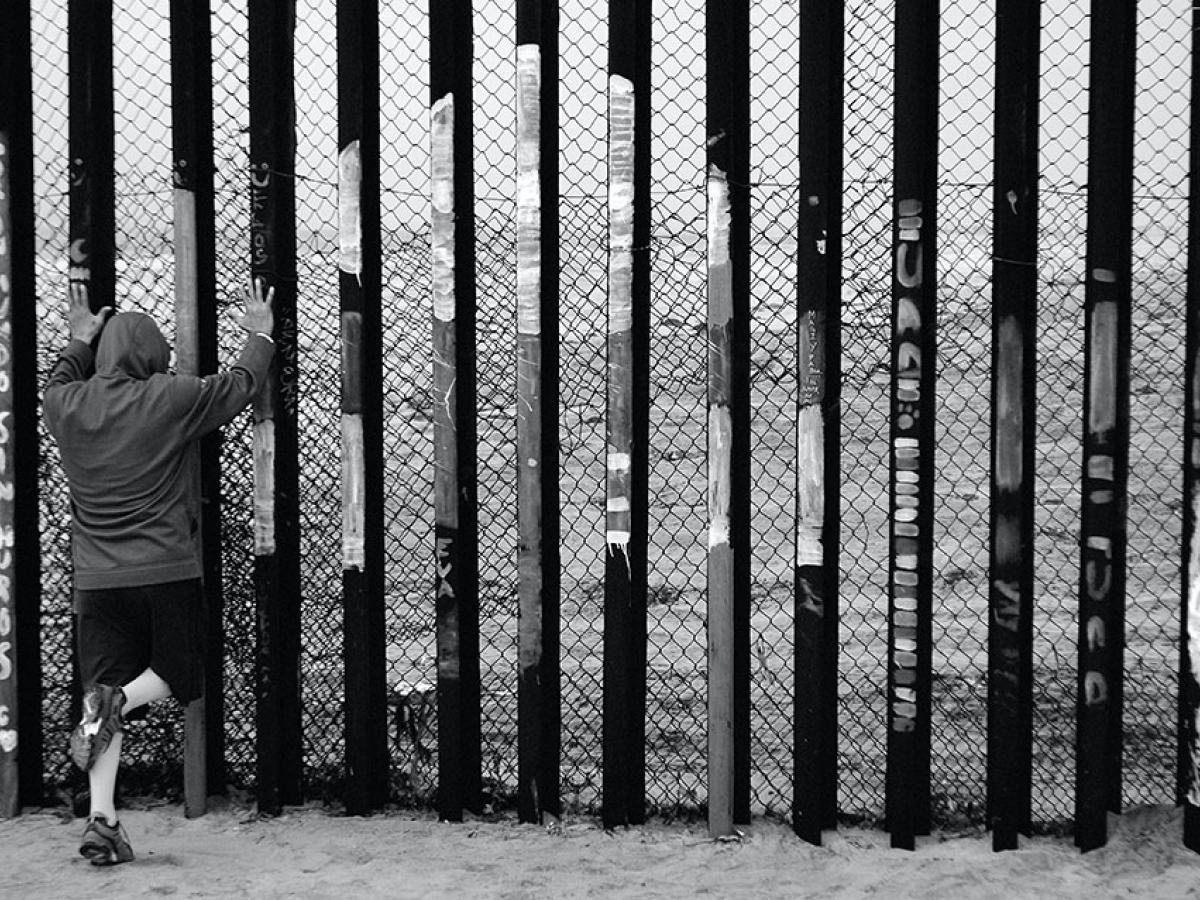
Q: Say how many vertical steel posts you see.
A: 14